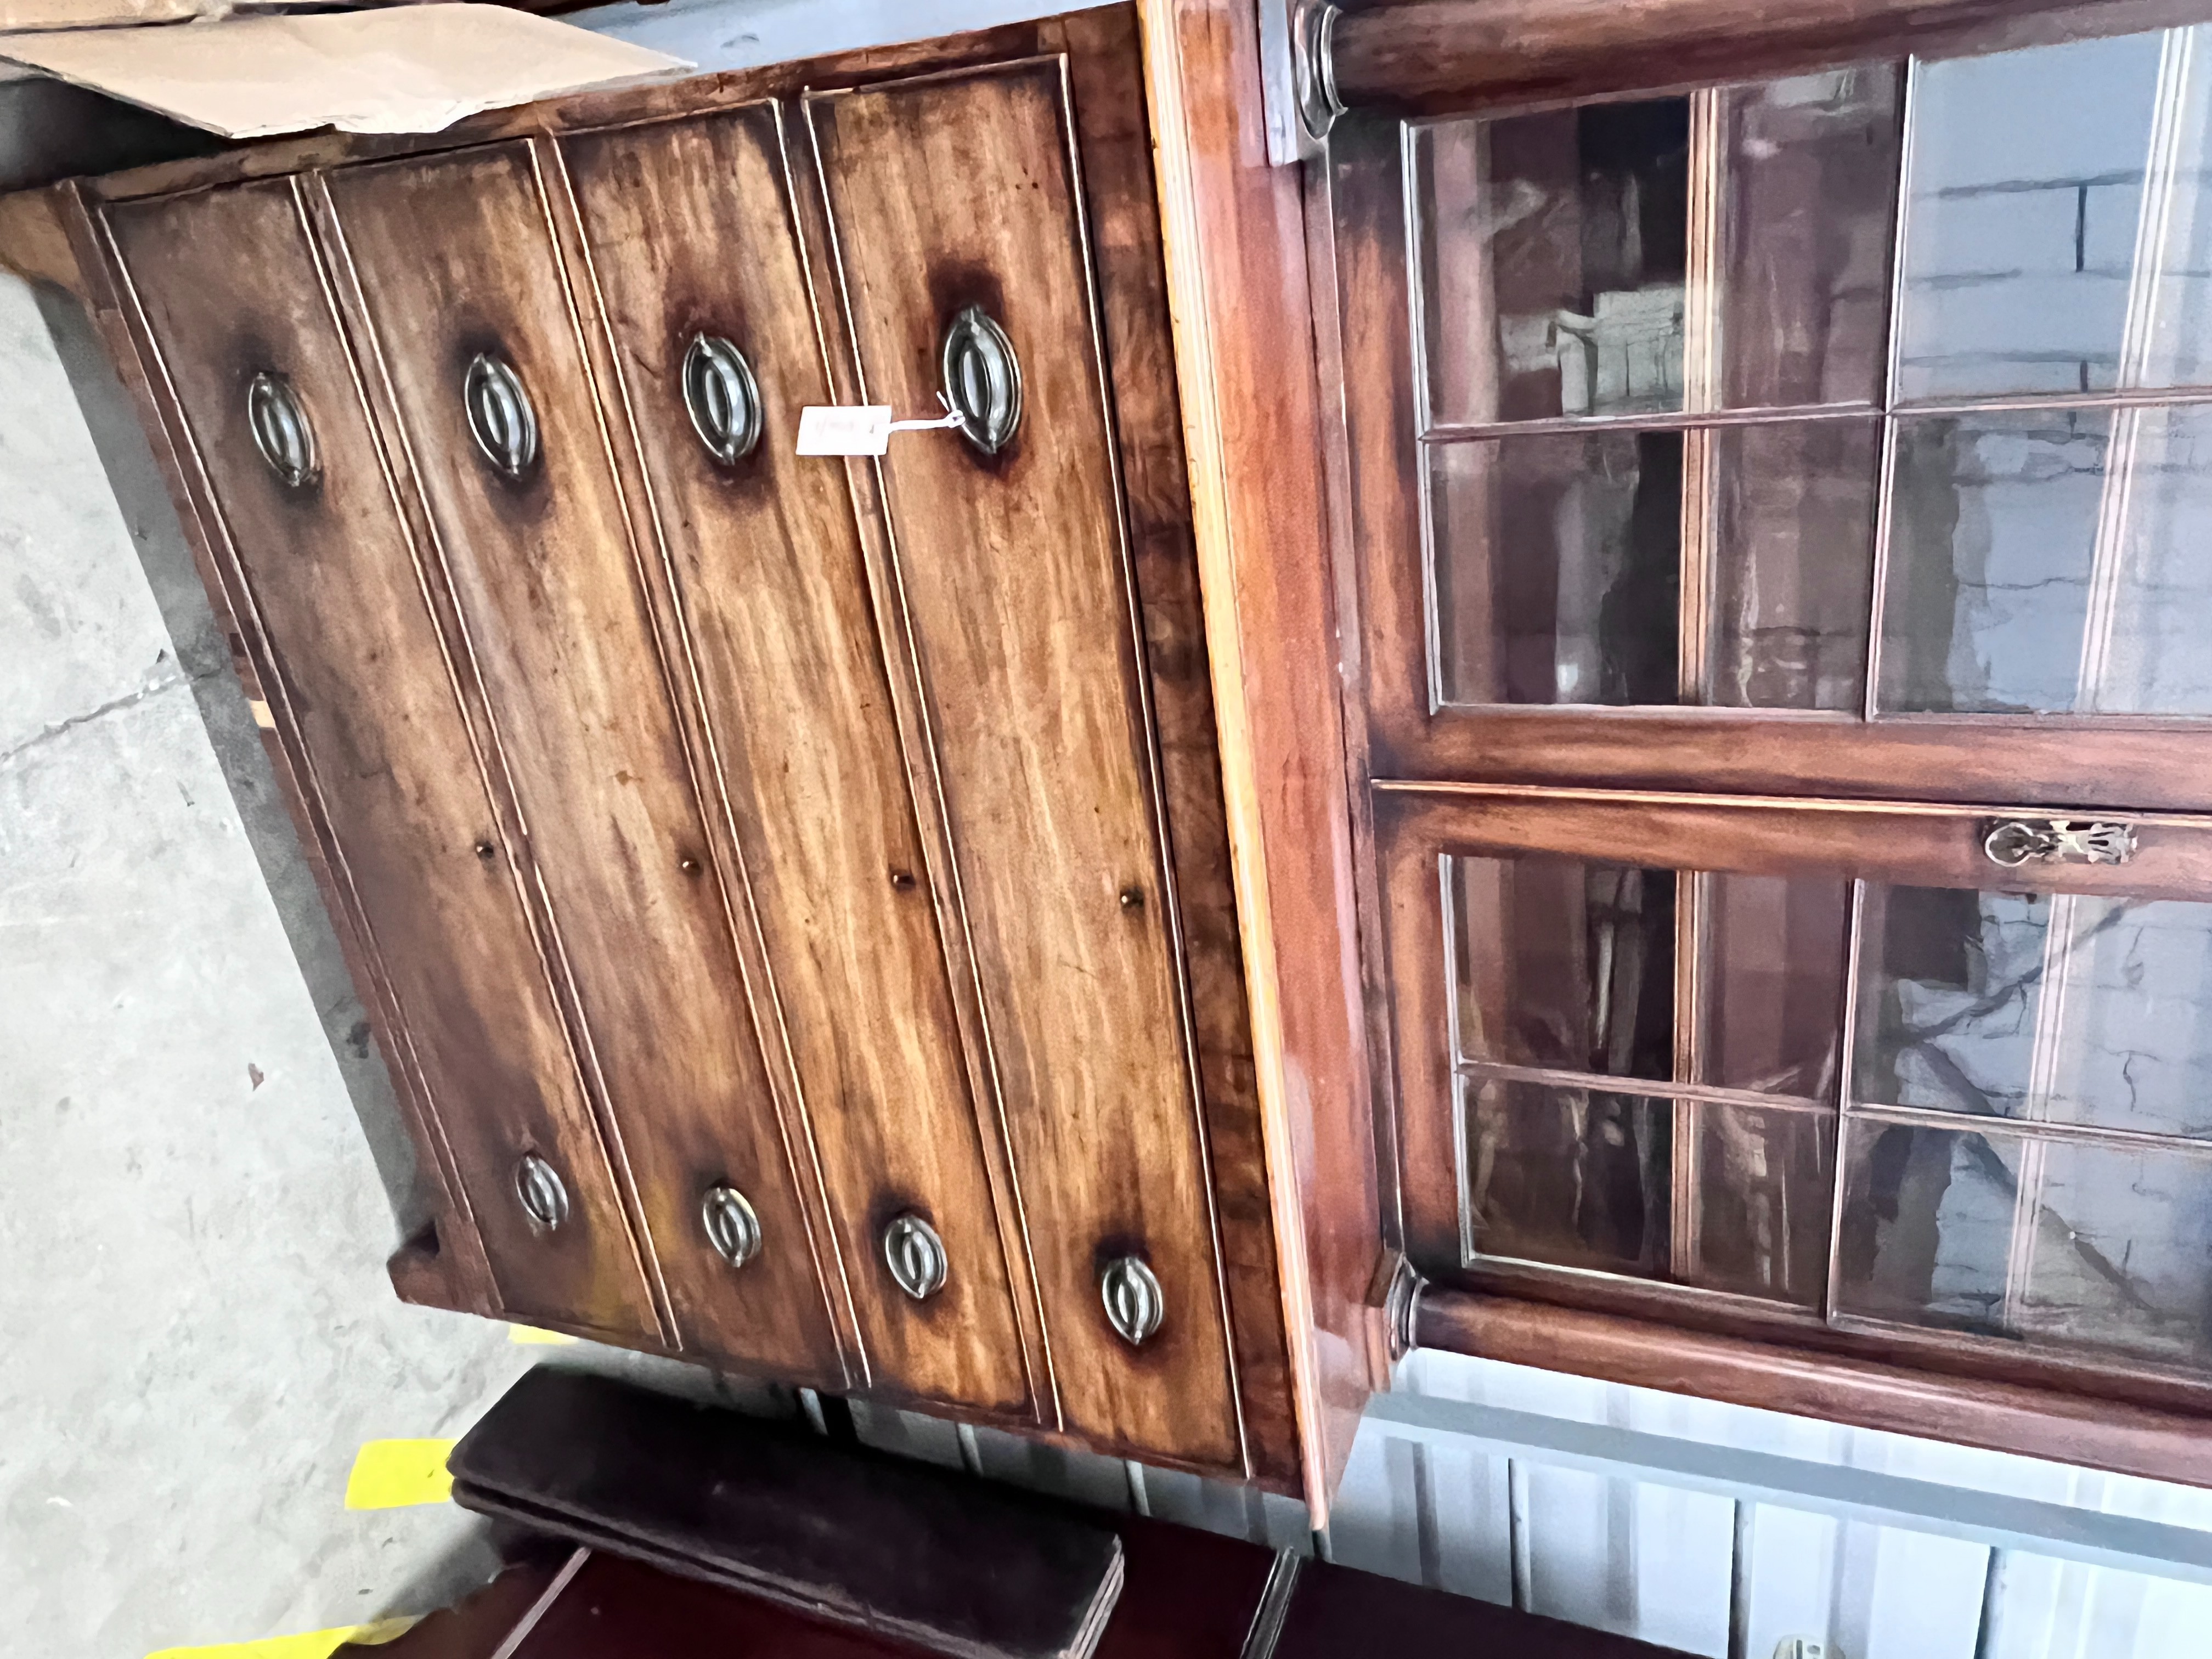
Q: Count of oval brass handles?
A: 8